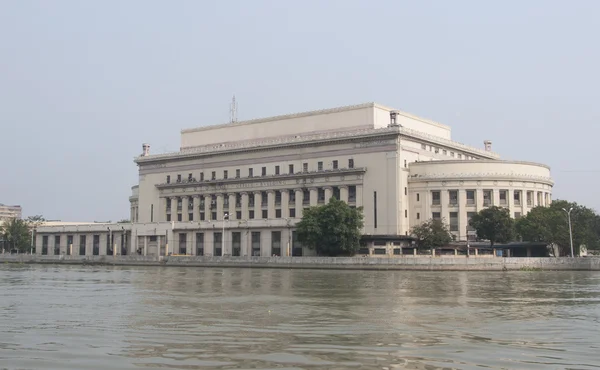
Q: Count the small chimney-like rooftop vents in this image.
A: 3